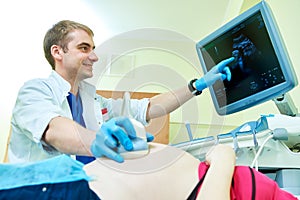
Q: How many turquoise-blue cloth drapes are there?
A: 1